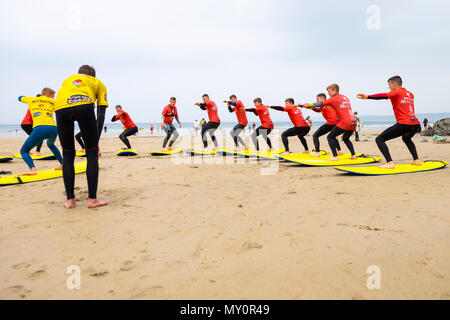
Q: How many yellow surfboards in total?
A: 13